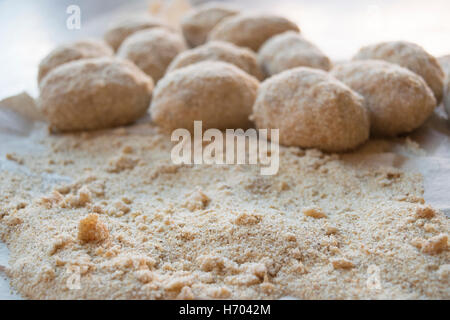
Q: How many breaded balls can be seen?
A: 13